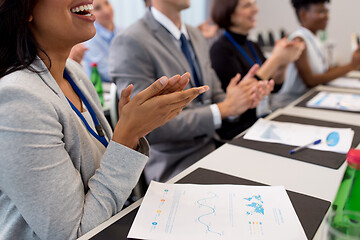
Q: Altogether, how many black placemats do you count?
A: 3